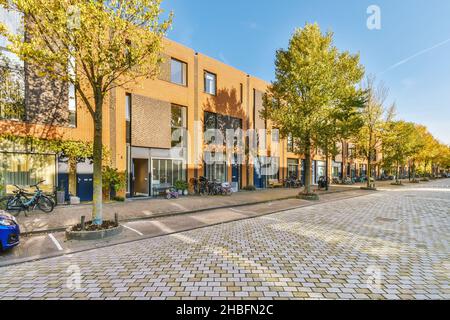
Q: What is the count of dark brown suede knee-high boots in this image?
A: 0